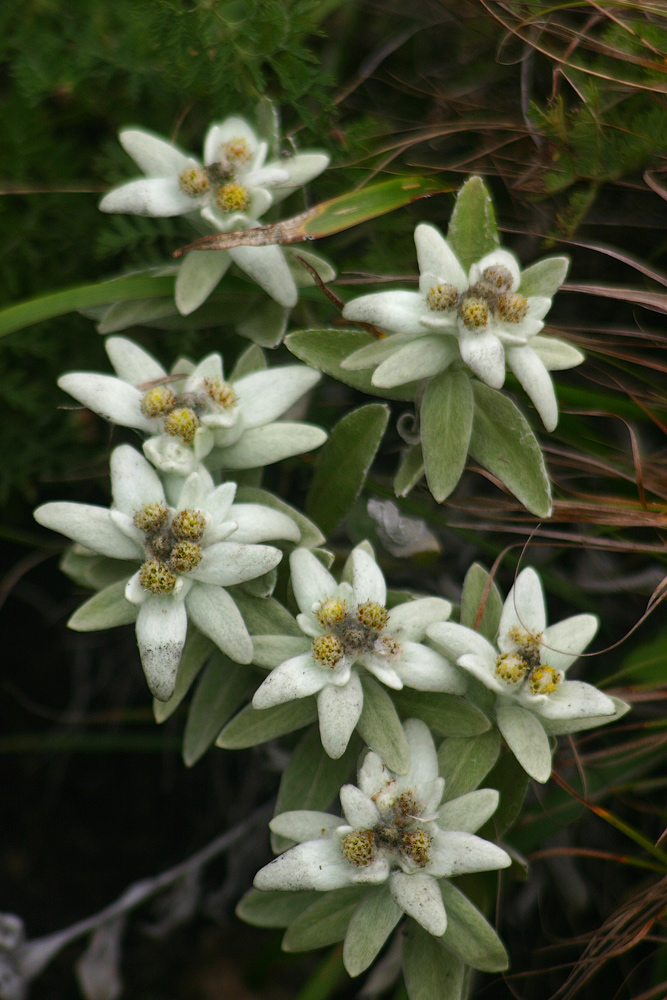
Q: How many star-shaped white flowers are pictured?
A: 7